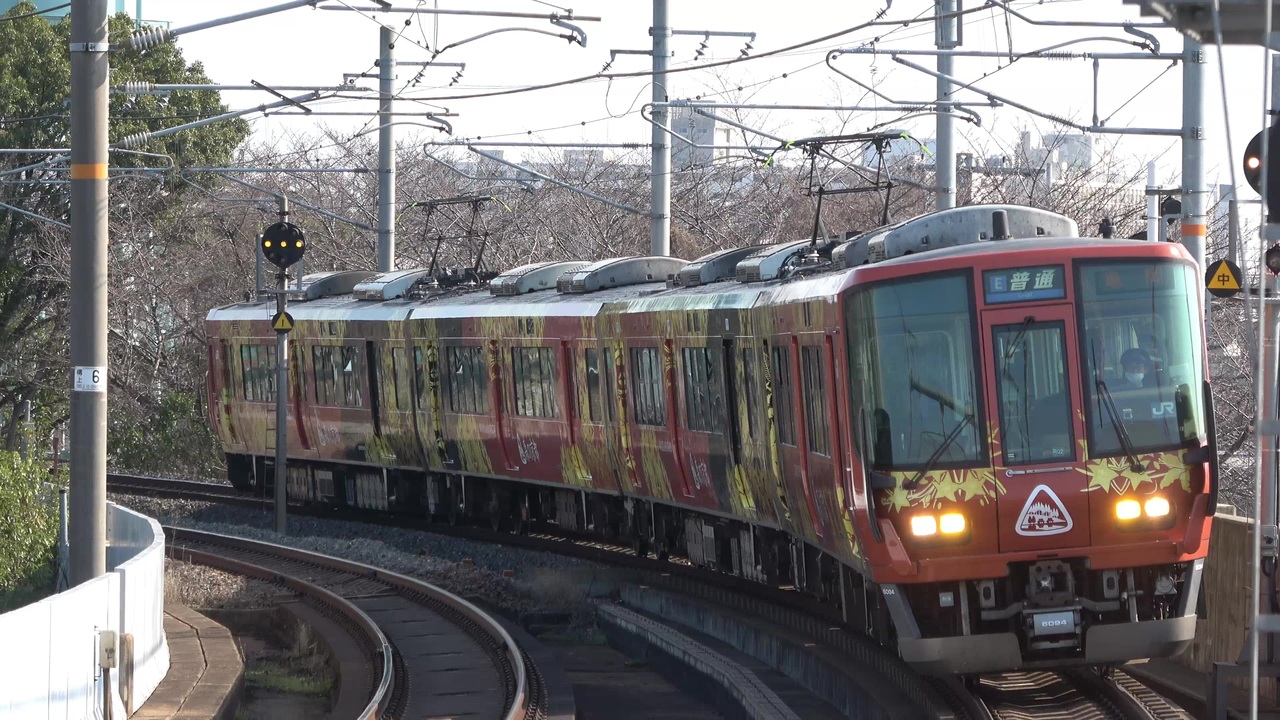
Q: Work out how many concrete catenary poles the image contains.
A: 5